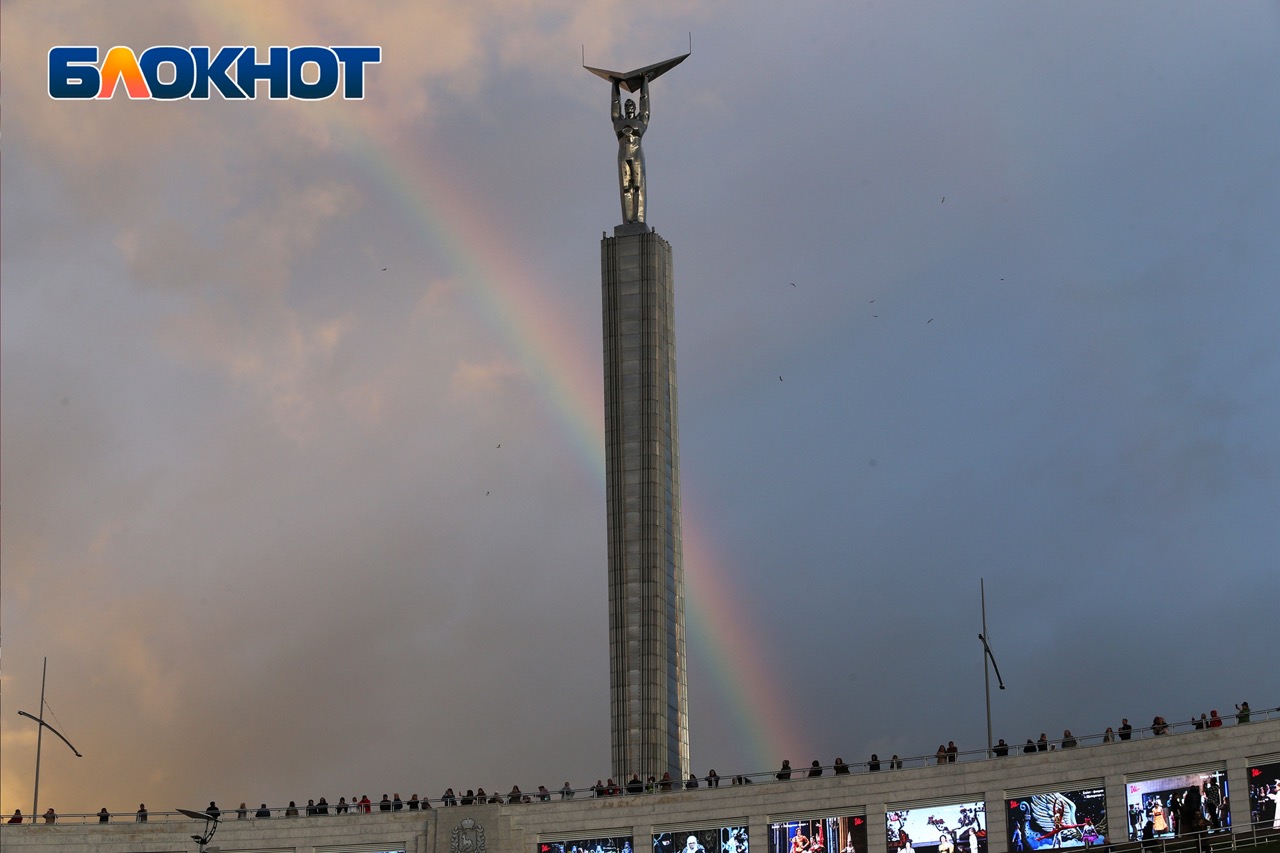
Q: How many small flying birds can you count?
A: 10